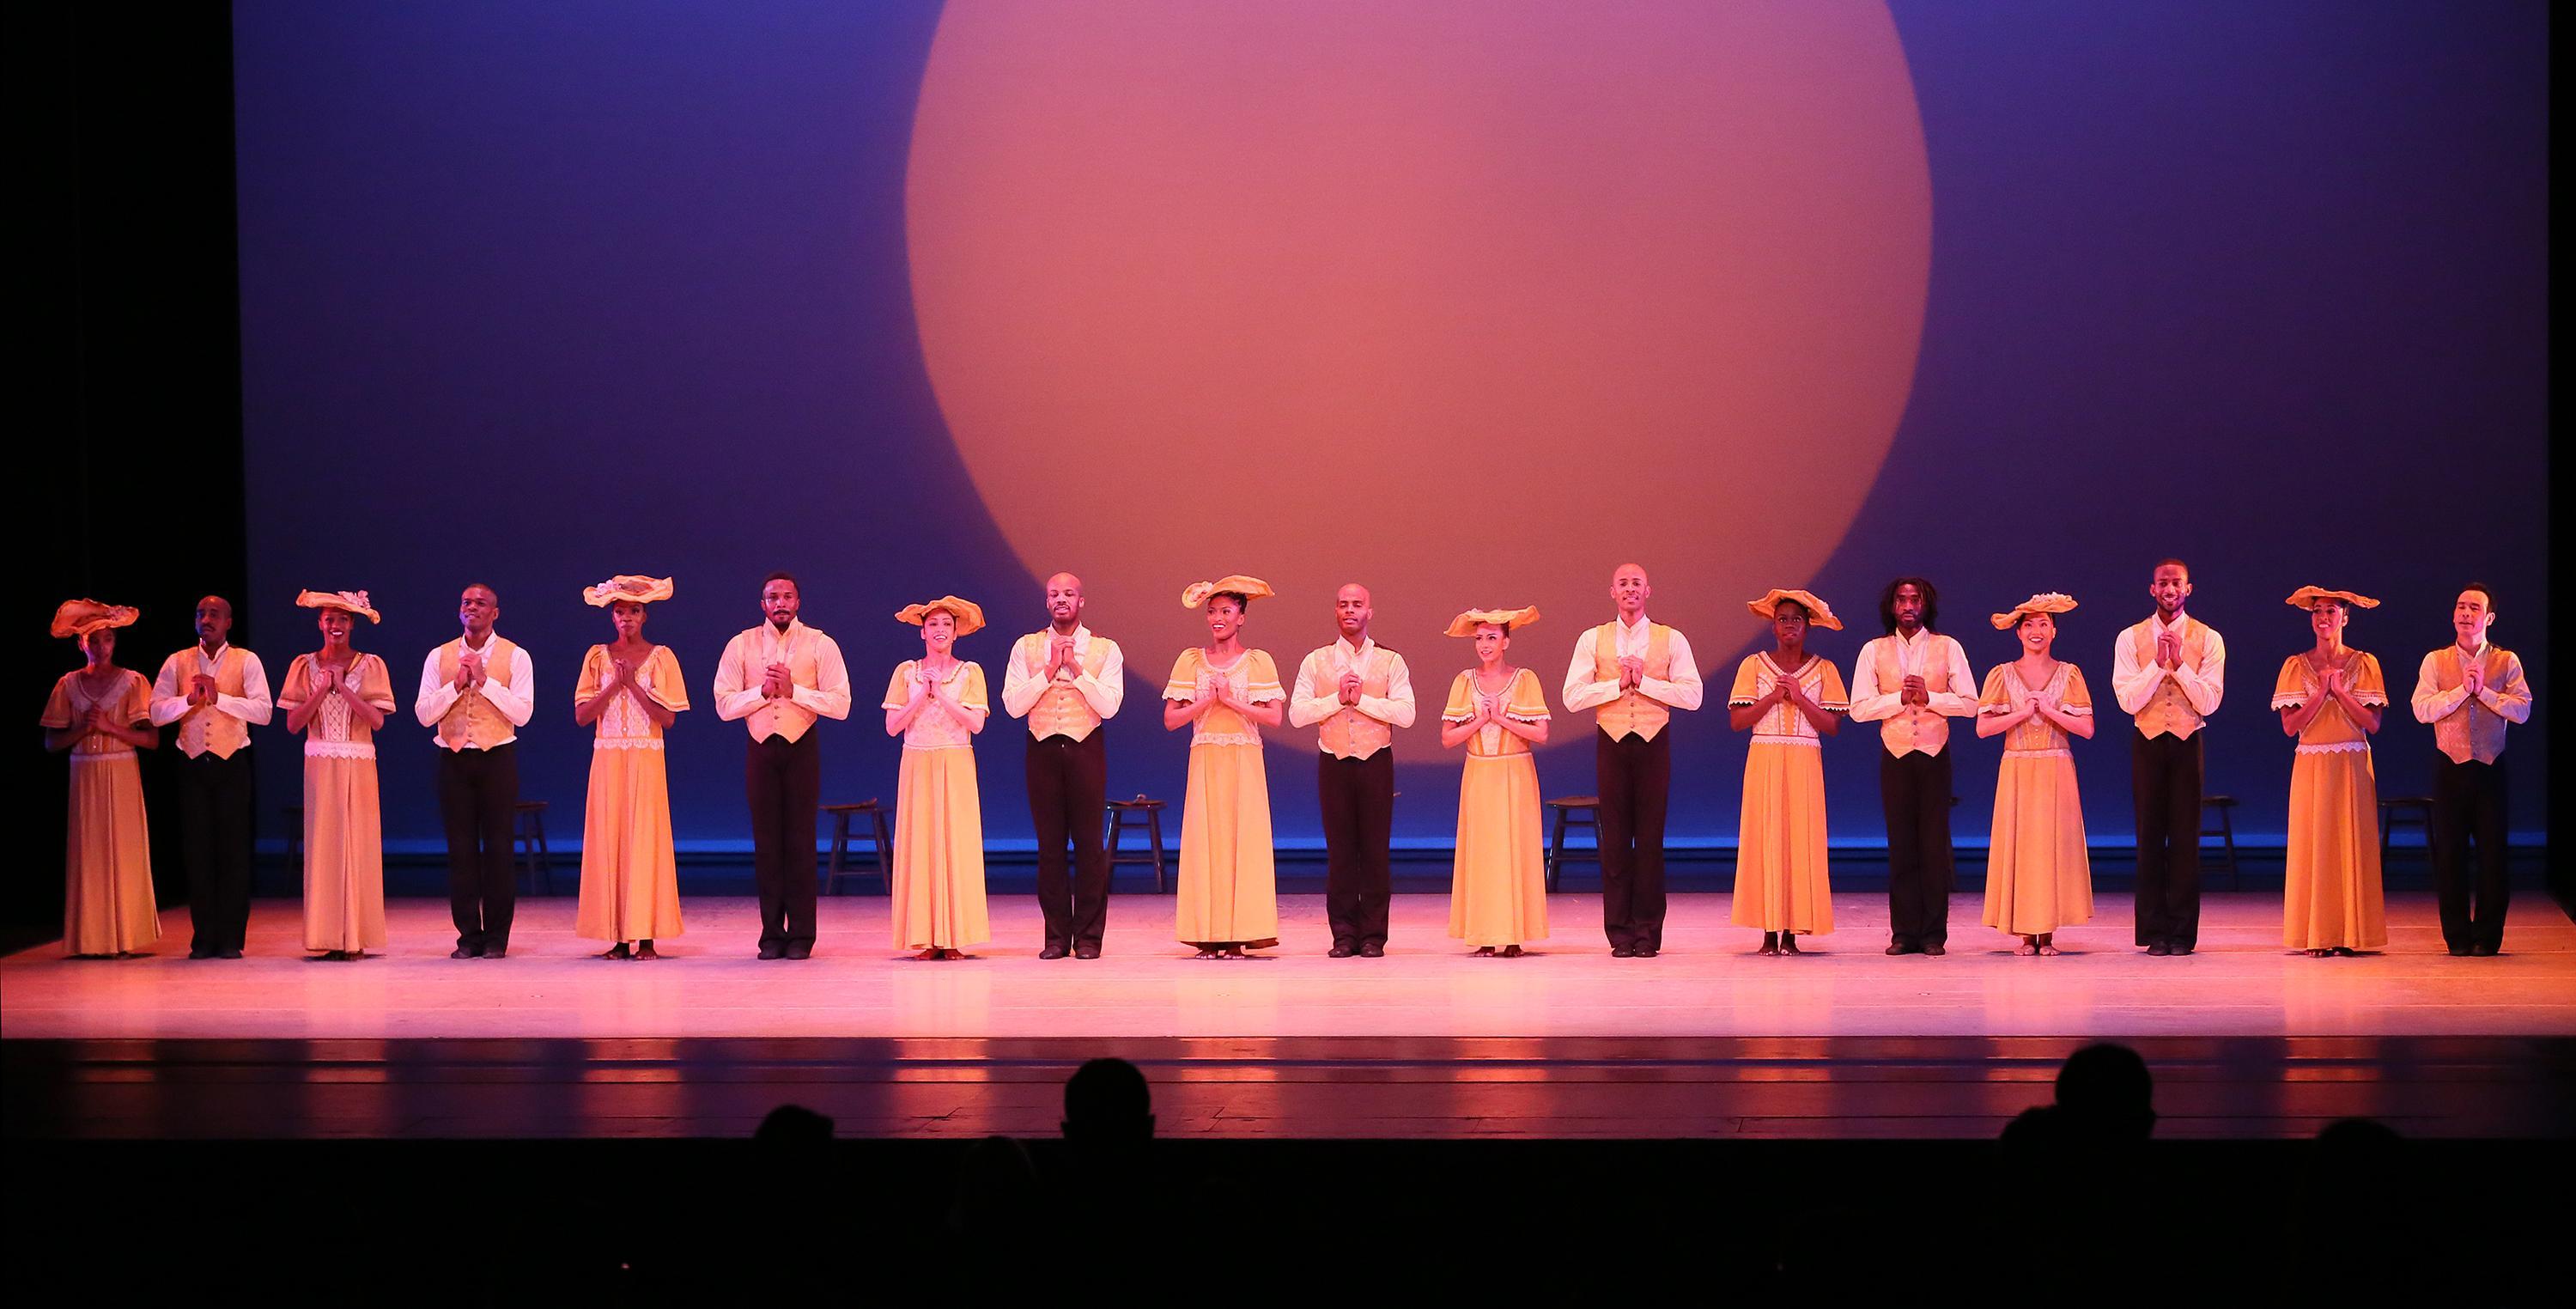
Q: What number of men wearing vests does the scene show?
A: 9